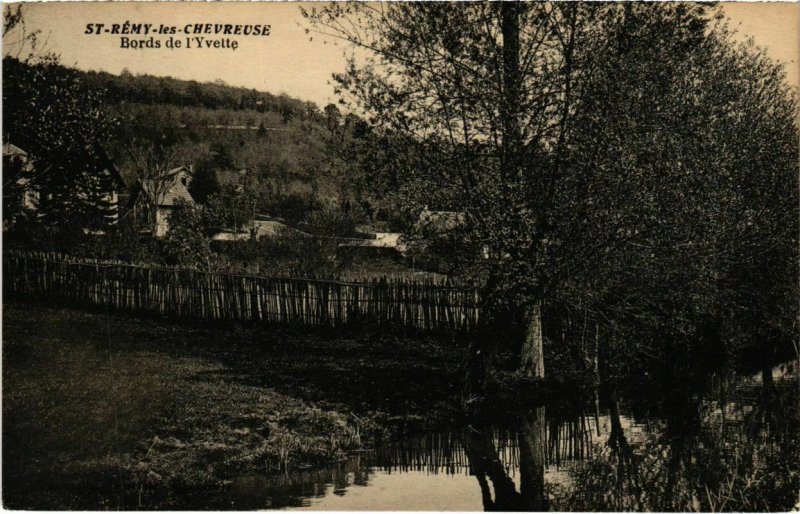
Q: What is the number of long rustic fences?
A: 1